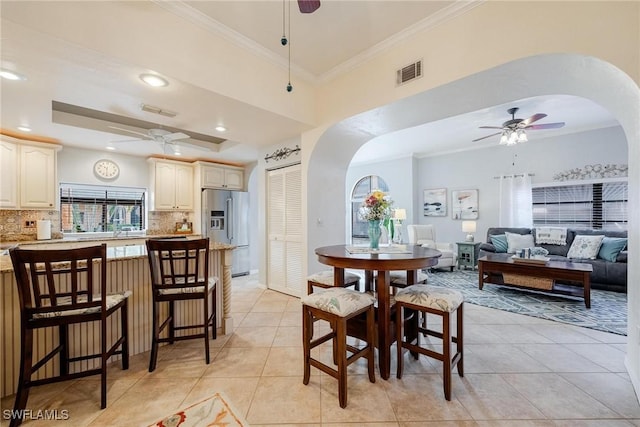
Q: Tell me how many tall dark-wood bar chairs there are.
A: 2